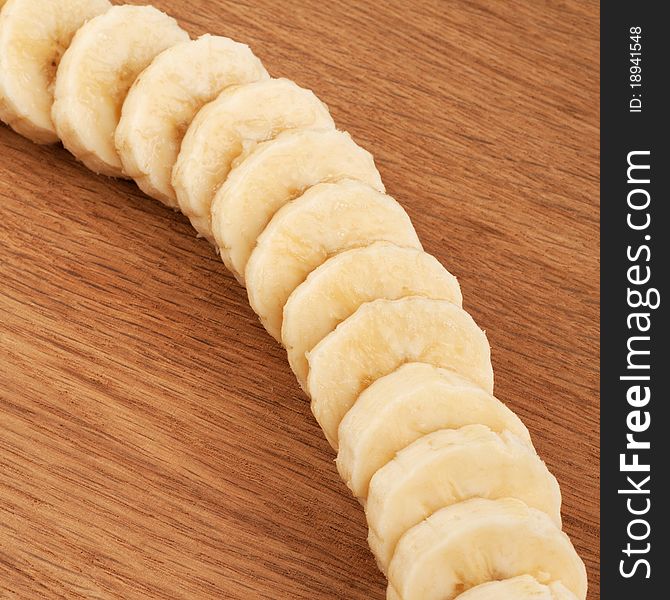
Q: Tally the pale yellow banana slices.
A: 12